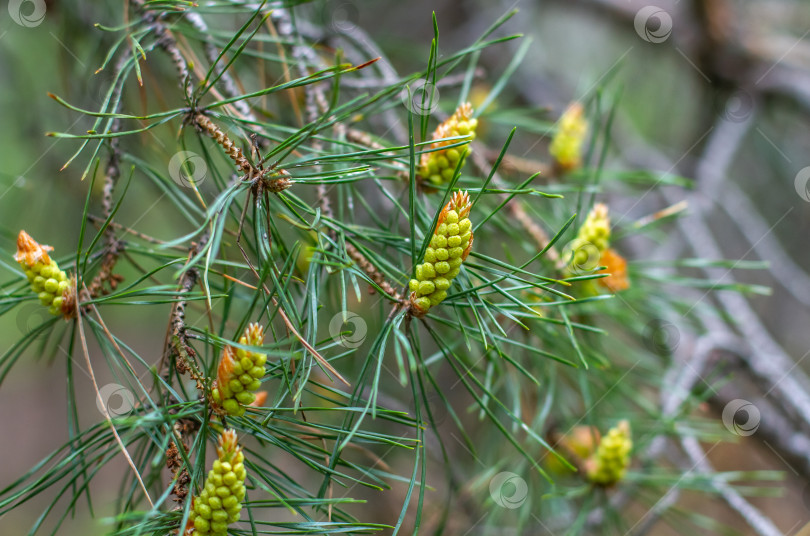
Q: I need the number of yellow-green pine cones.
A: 8